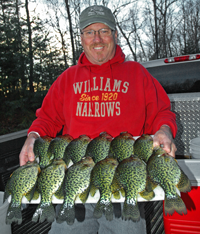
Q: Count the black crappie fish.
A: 12